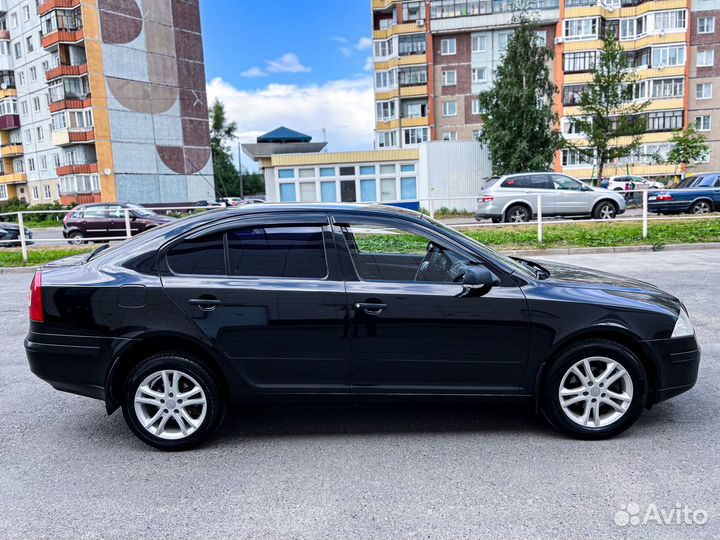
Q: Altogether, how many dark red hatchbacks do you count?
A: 1